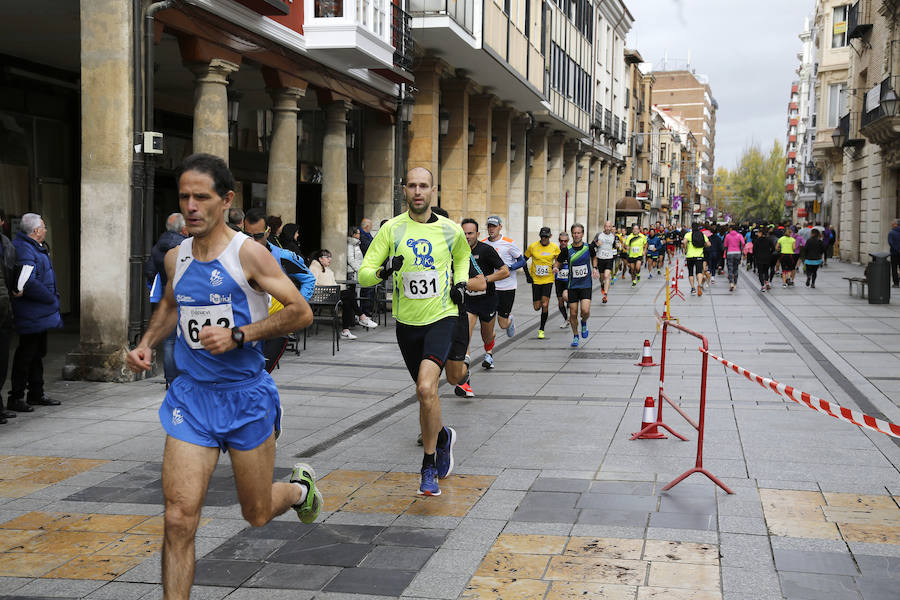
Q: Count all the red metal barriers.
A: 2